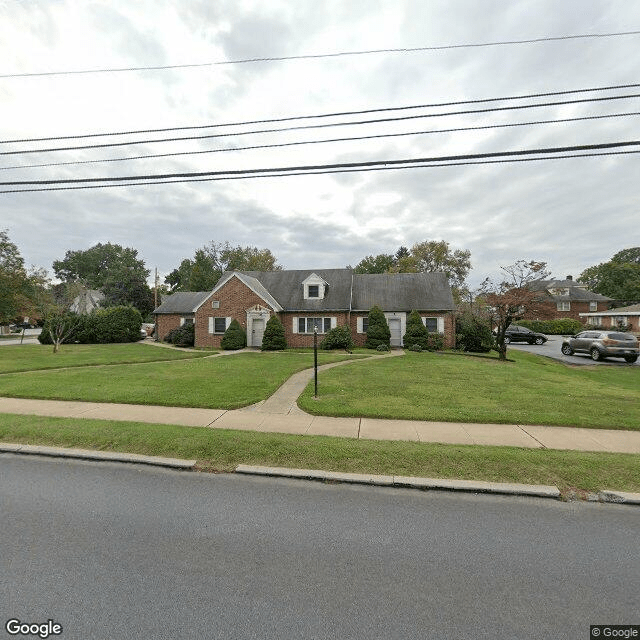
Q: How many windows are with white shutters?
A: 5